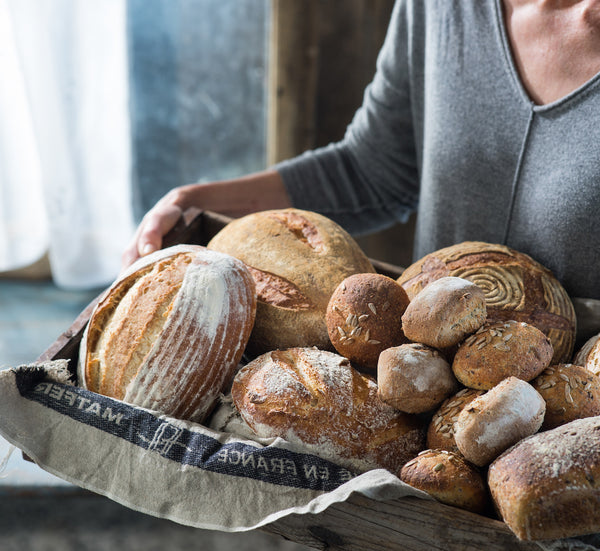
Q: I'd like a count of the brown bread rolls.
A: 8